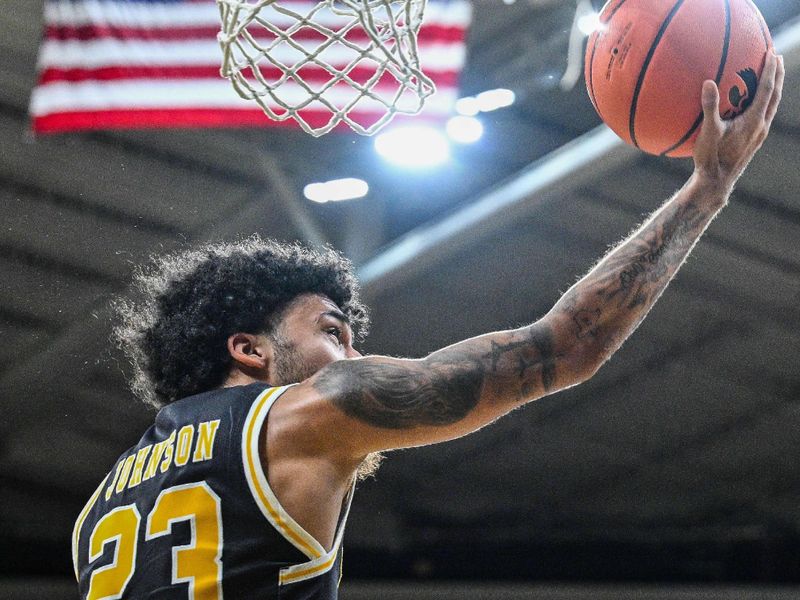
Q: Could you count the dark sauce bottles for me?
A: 0